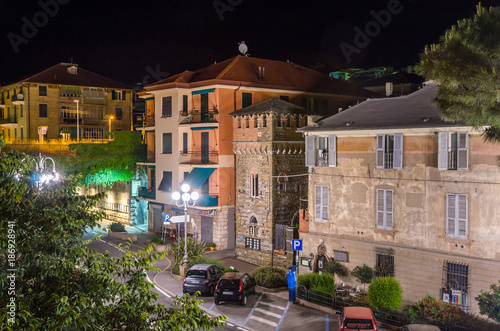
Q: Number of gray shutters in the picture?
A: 12